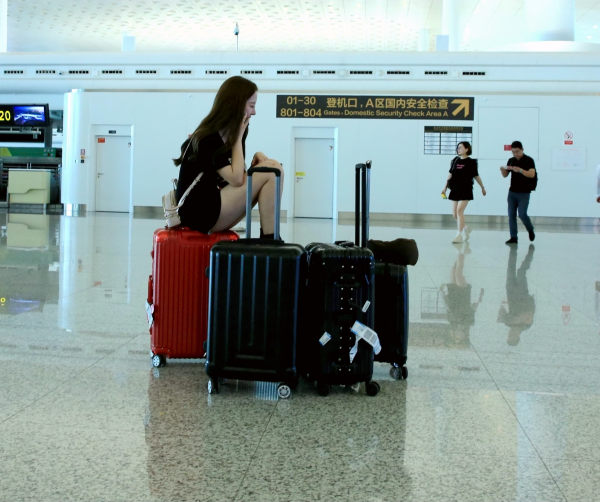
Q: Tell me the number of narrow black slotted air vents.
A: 14